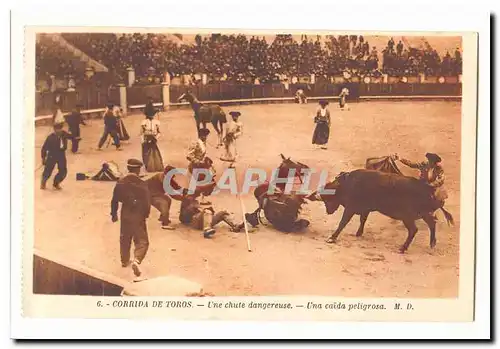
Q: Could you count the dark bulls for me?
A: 1